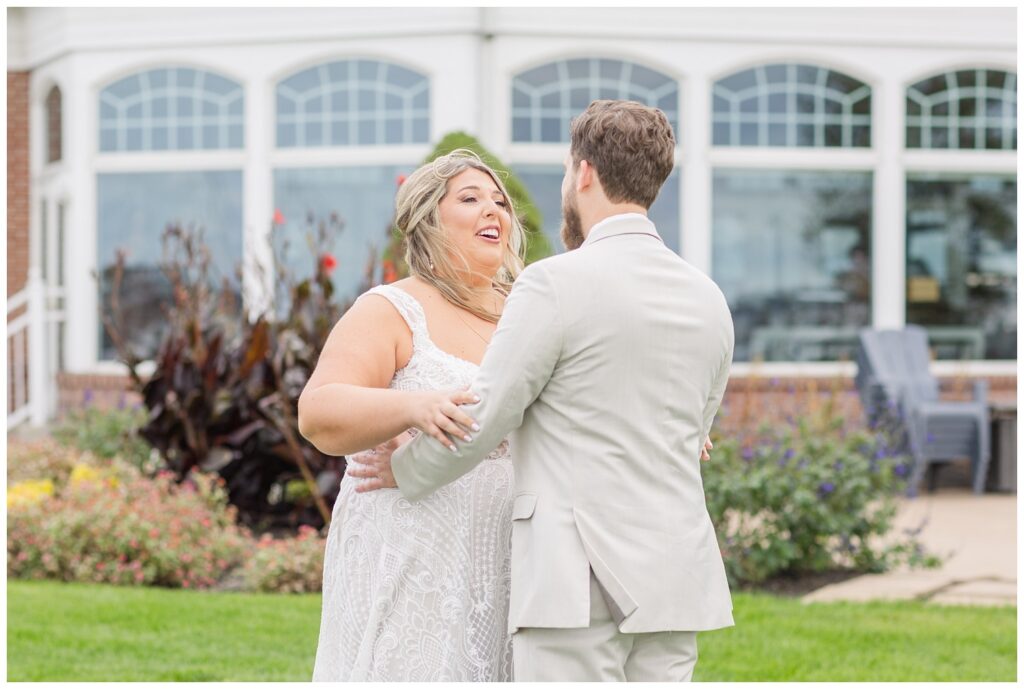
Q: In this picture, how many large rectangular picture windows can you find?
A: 5